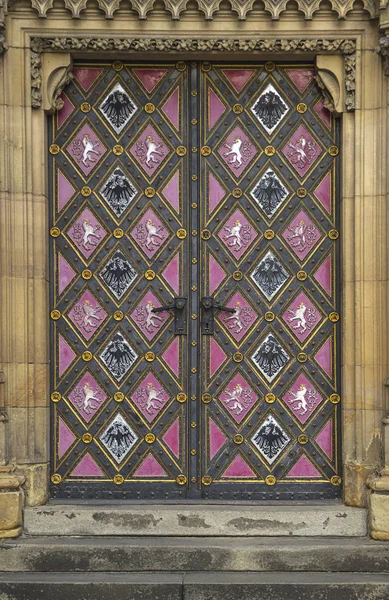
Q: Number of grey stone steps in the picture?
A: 3